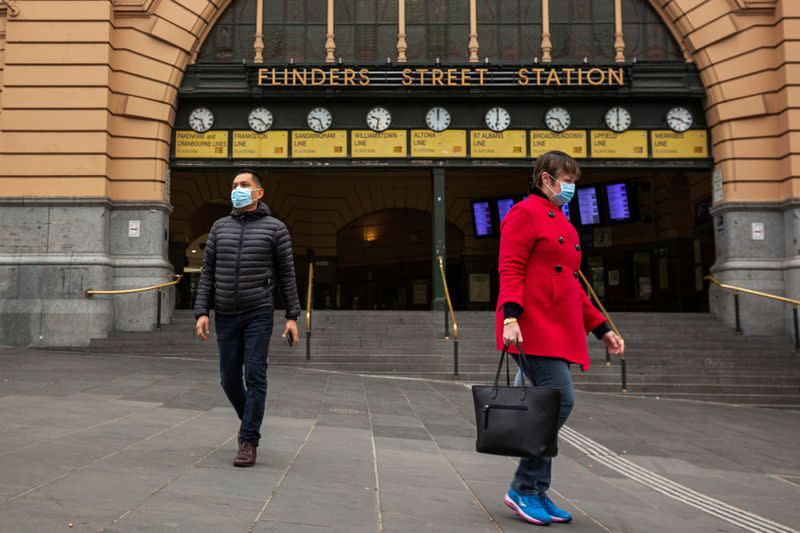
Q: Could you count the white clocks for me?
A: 9